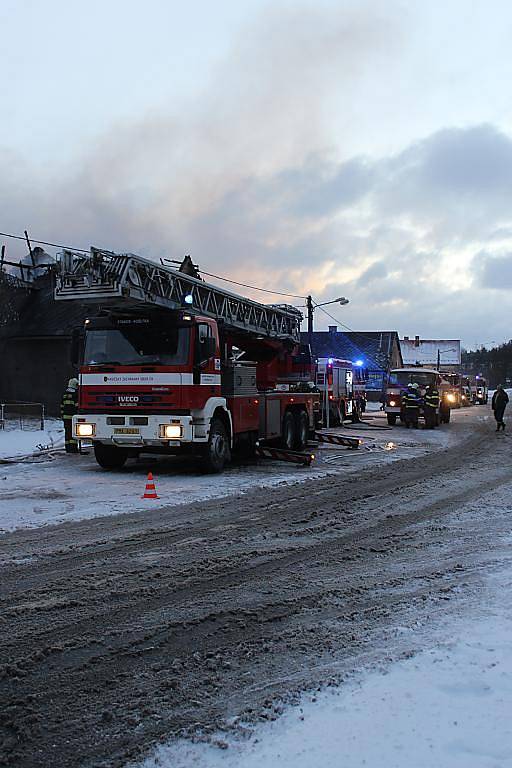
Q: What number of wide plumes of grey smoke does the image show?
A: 1